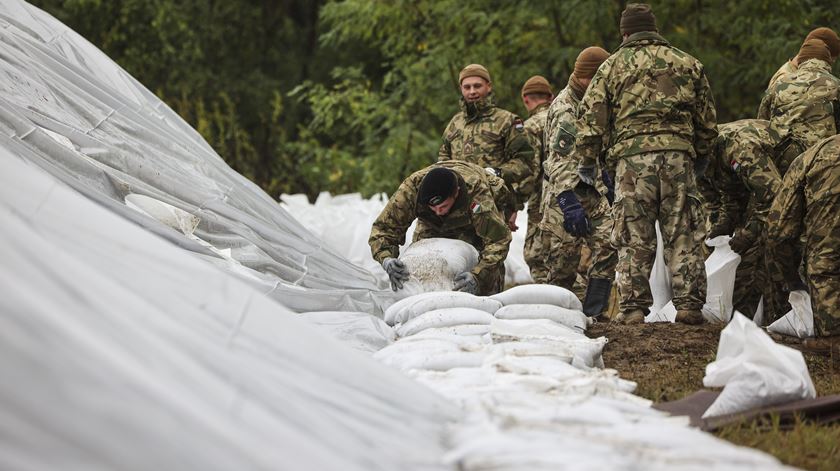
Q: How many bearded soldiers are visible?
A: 0